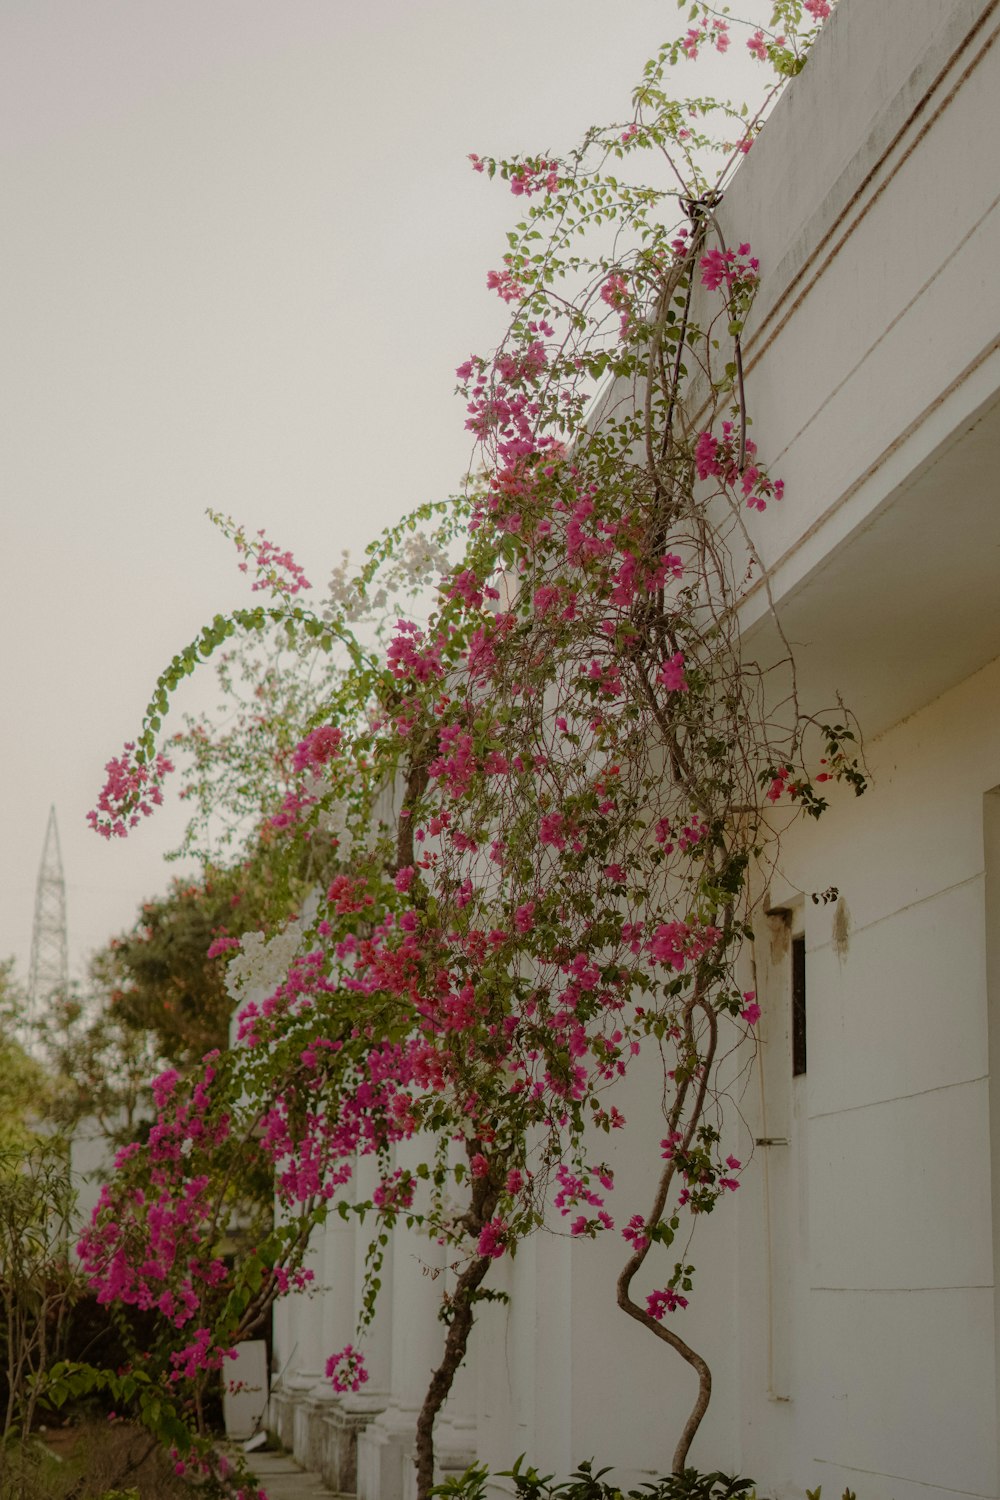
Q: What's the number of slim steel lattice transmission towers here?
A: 1